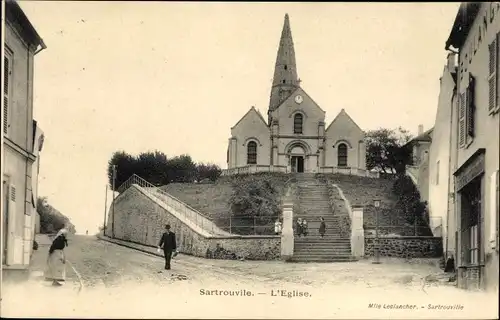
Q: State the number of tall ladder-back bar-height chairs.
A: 0